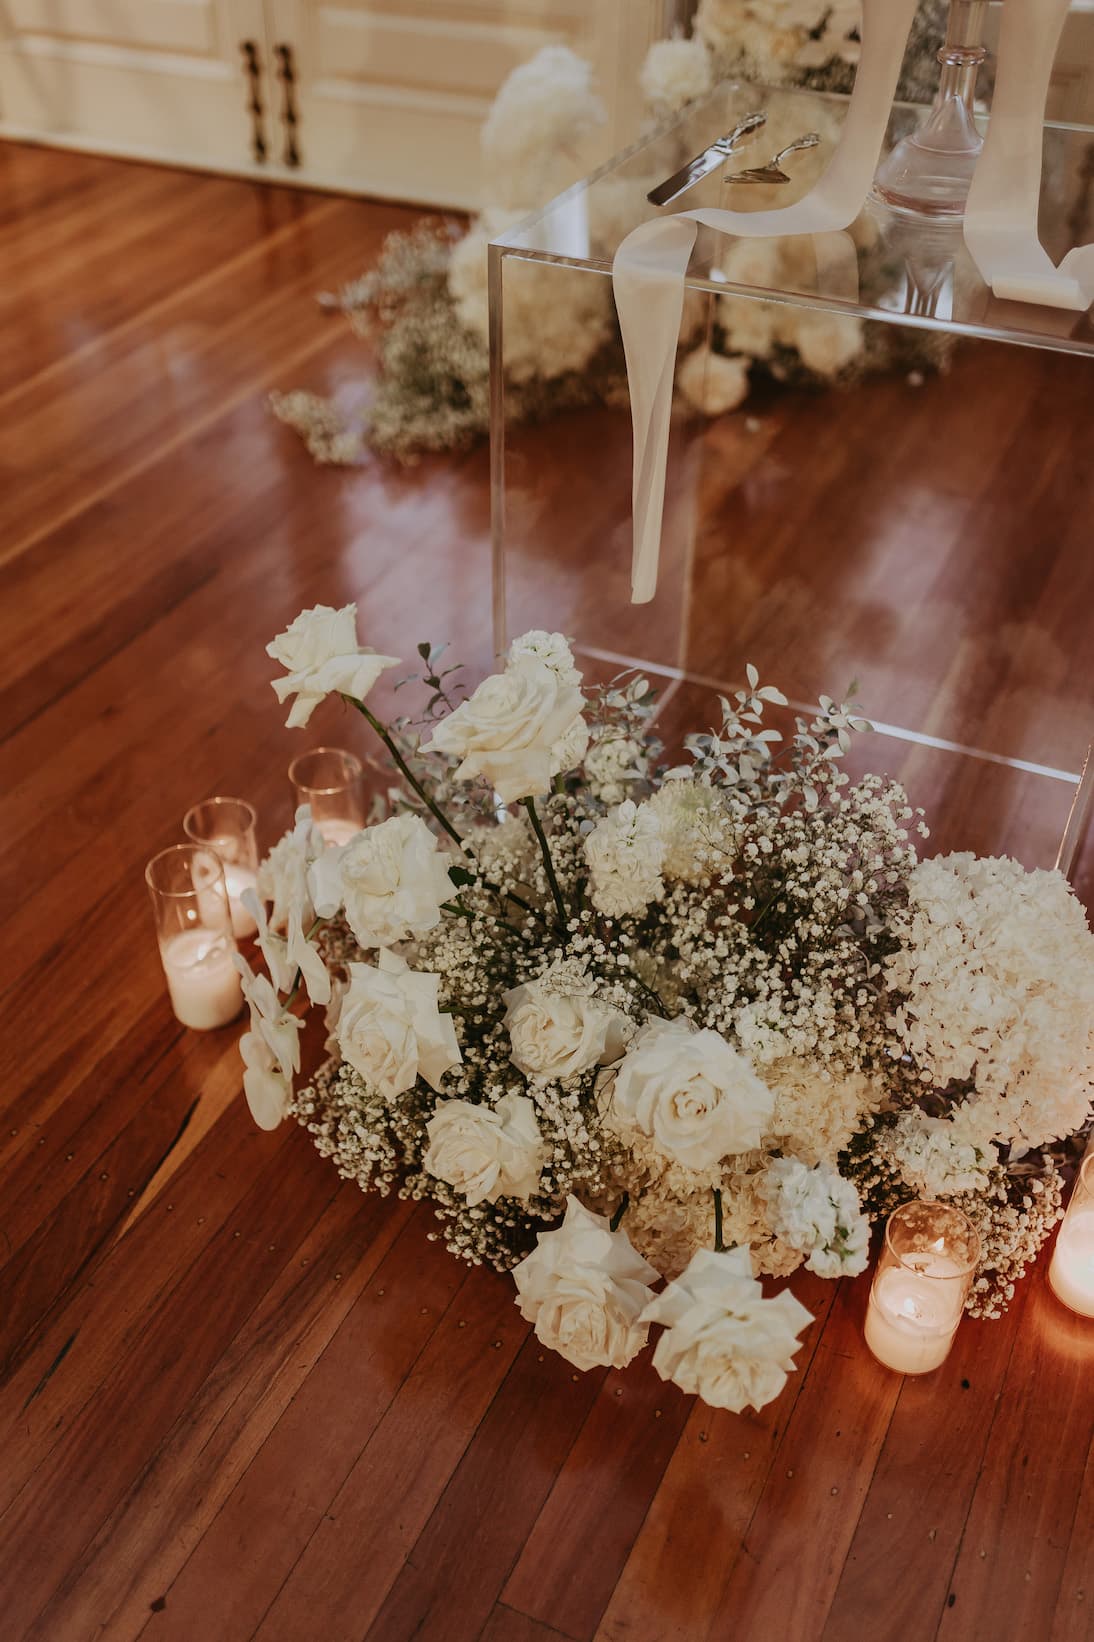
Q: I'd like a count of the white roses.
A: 9